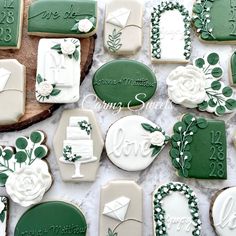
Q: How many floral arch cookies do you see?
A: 2